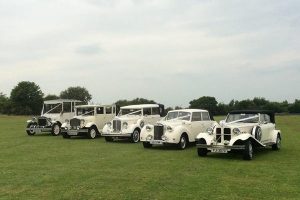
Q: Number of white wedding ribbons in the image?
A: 5